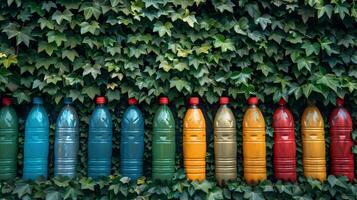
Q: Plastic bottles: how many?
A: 12